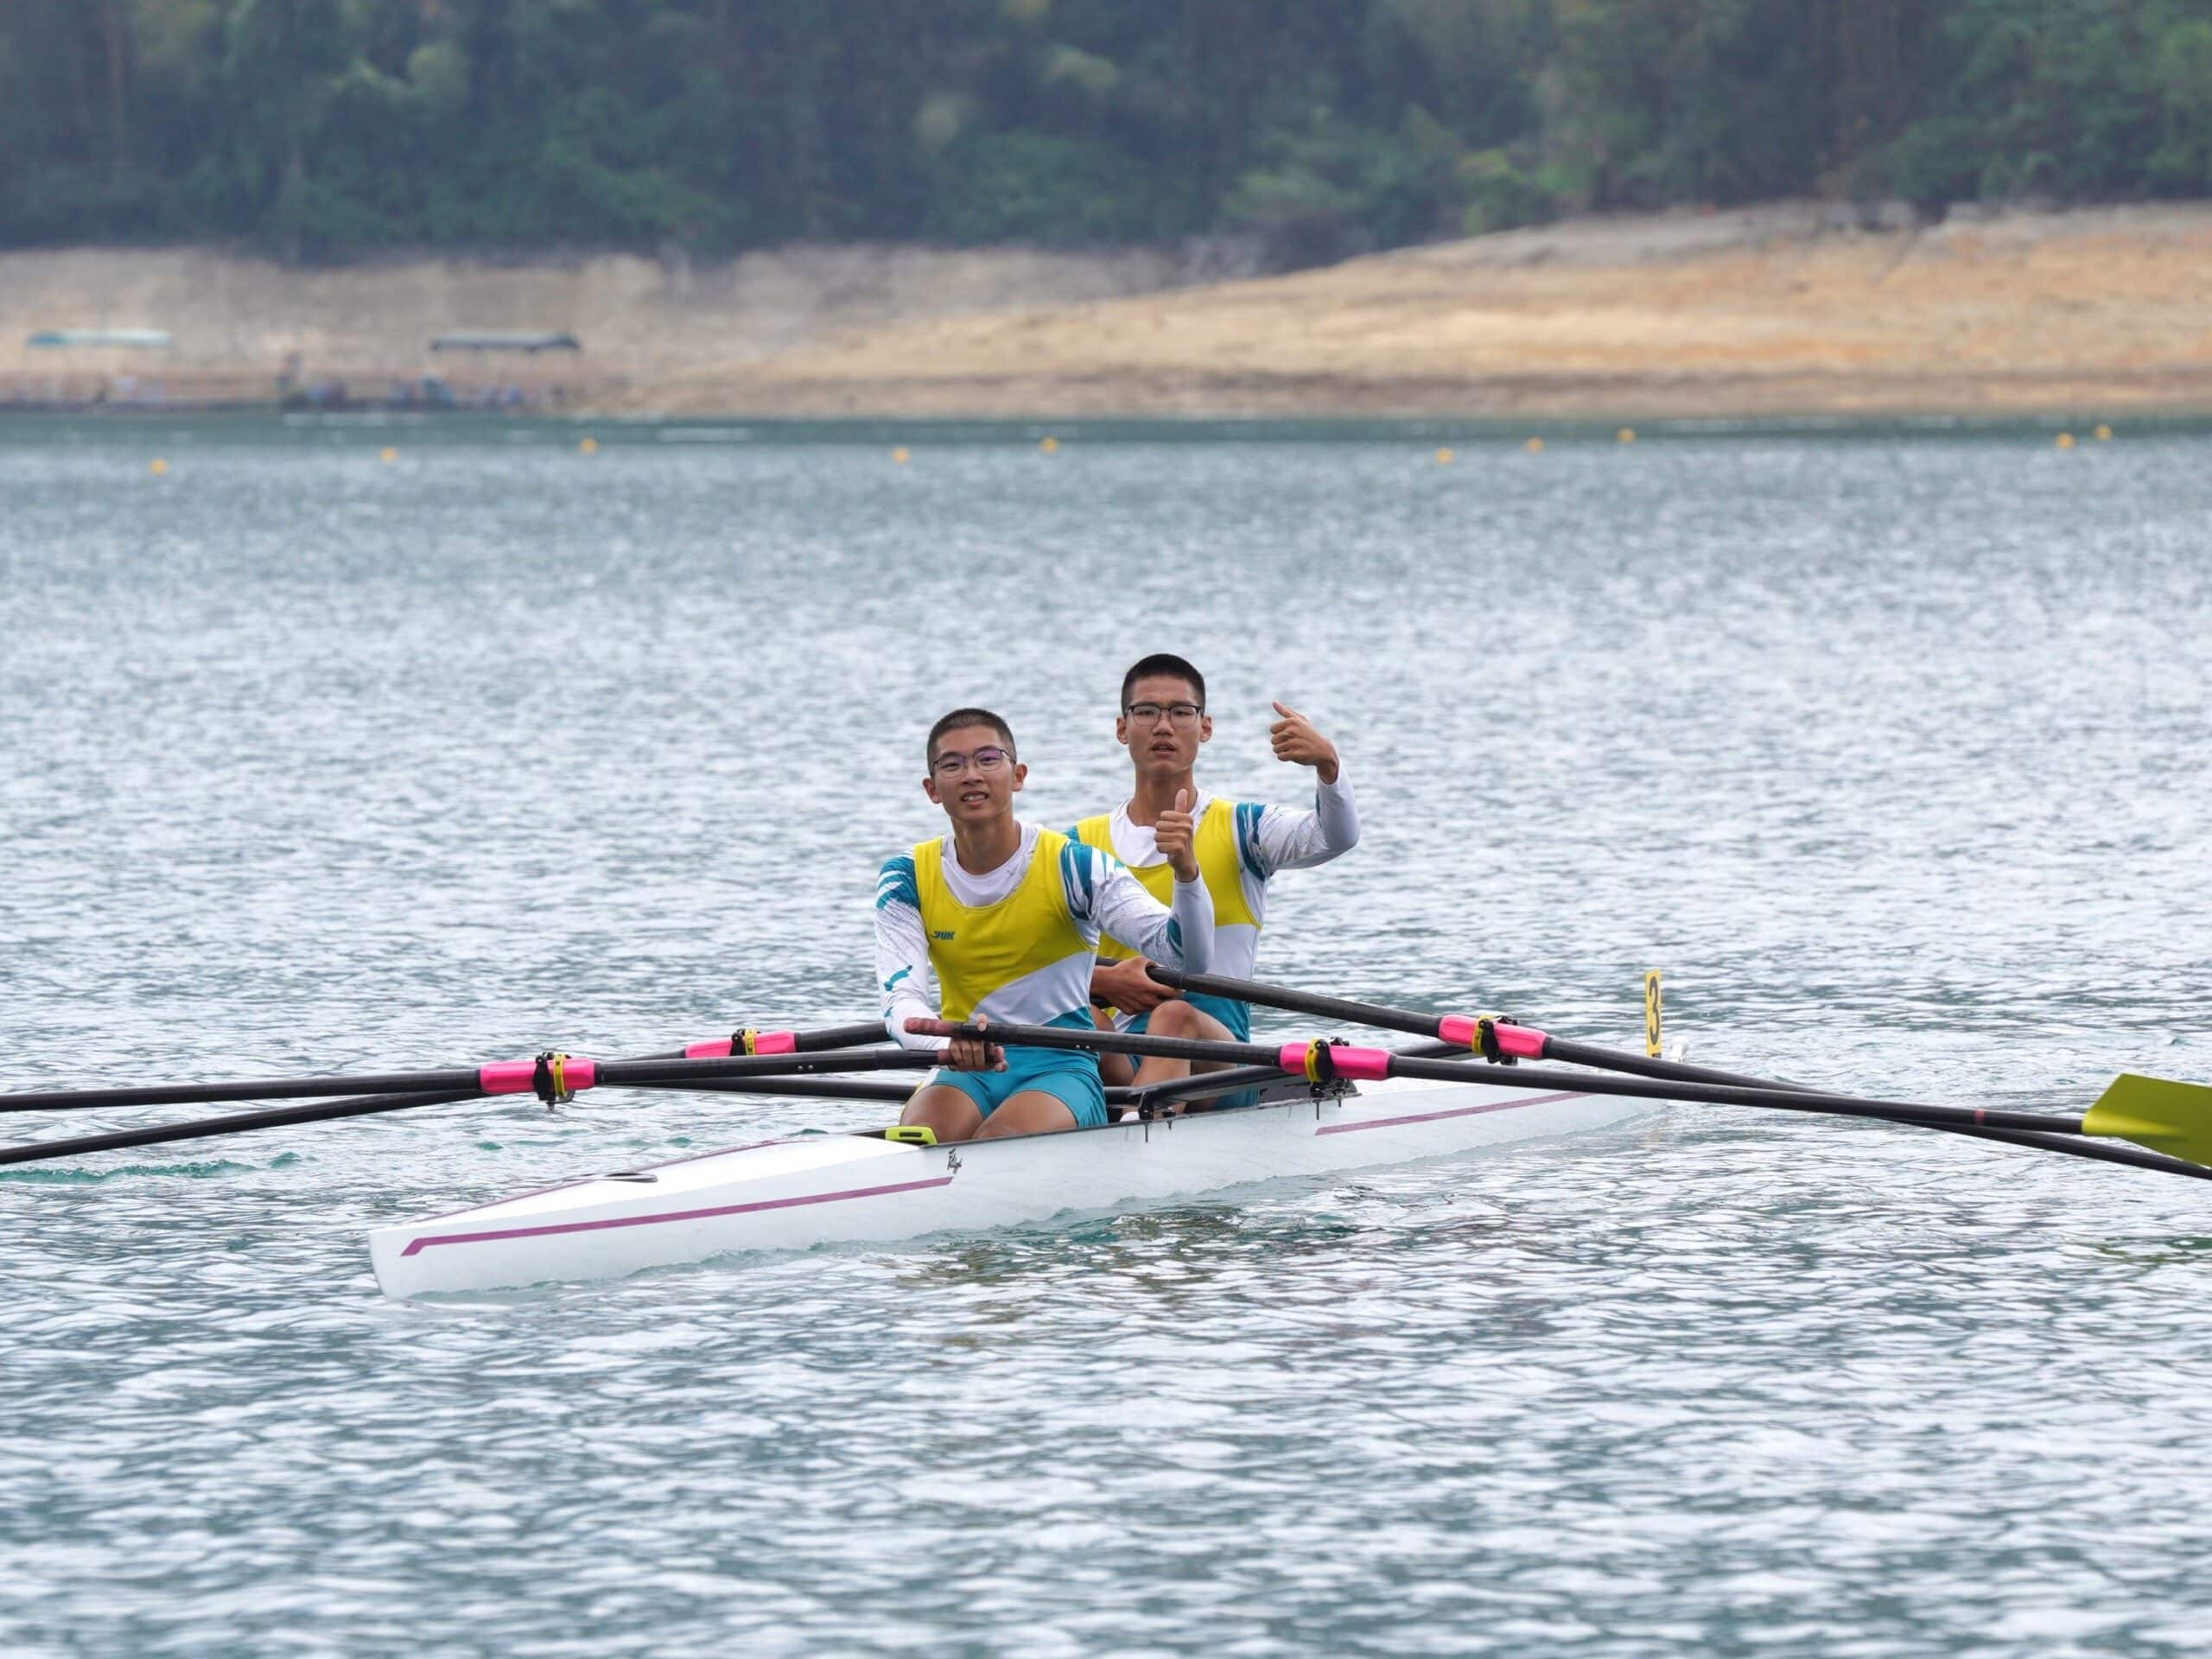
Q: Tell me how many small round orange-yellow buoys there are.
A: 10